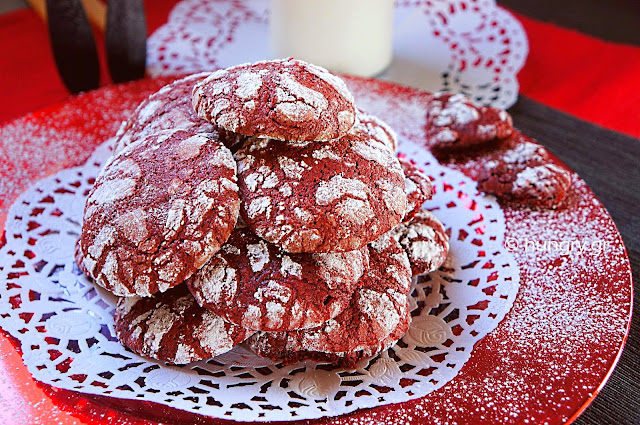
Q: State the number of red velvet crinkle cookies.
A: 12